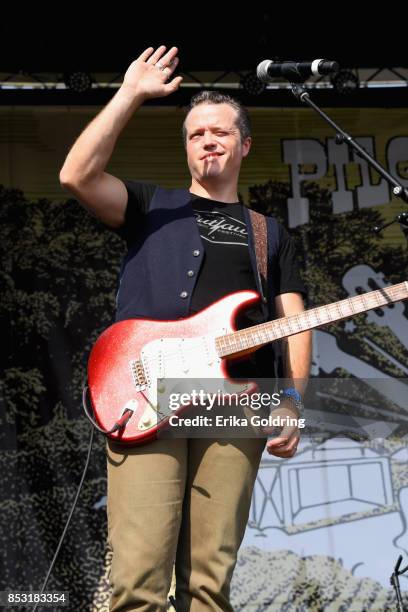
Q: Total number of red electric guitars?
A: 1